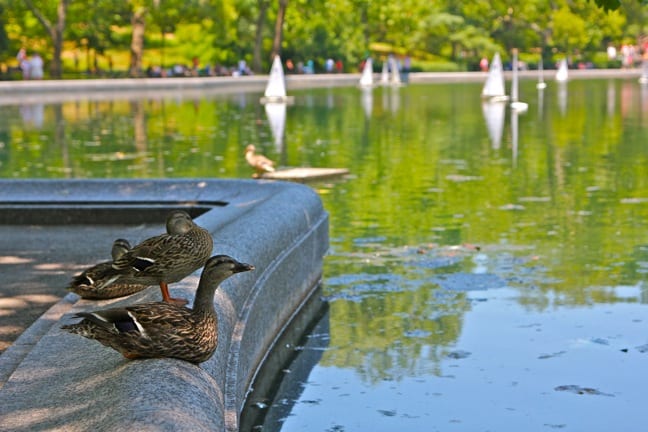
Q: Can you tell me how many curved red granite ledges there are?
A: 0